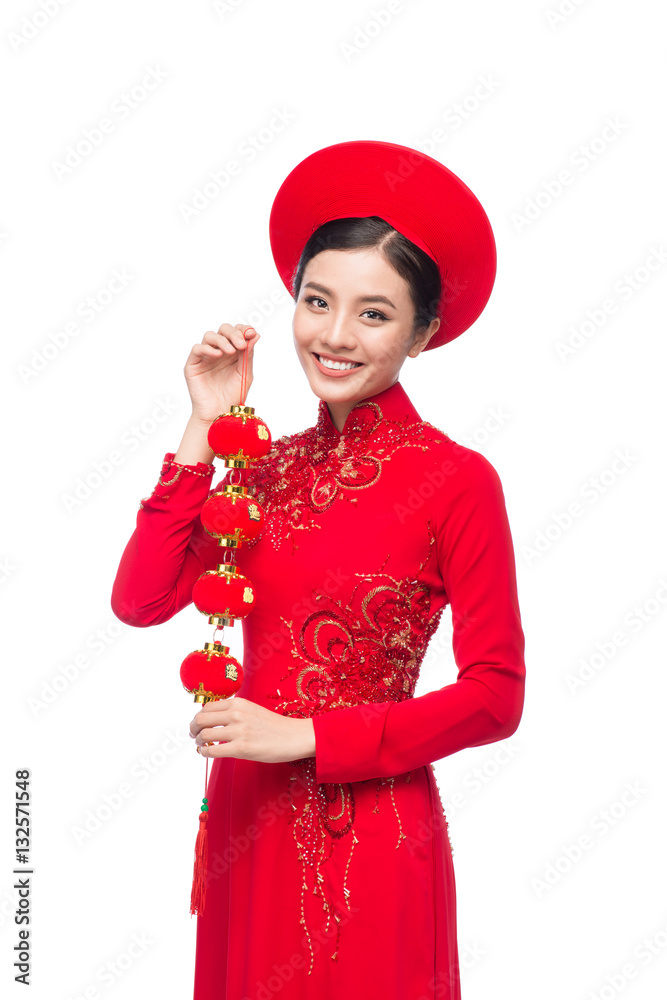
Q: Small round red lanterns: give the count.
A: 4